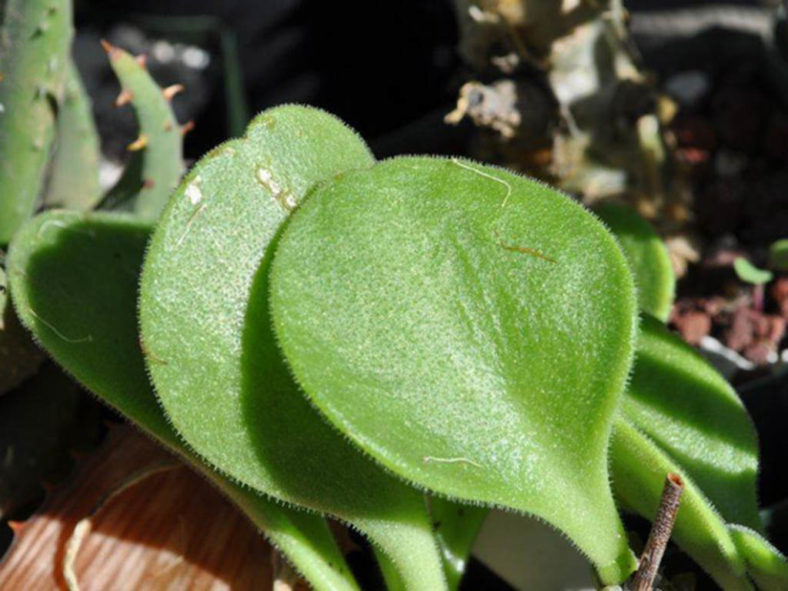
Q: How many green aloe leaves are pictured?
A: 3